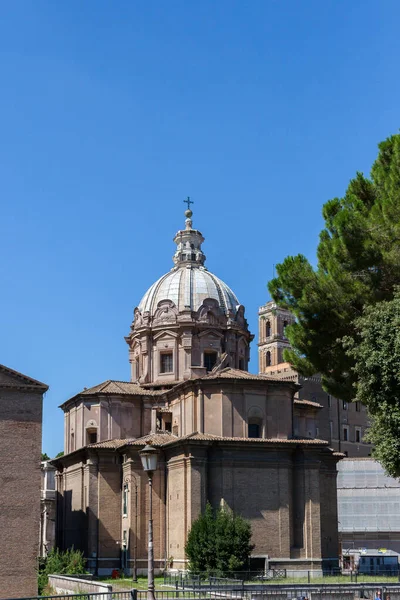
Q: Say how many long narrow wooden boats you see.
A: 0